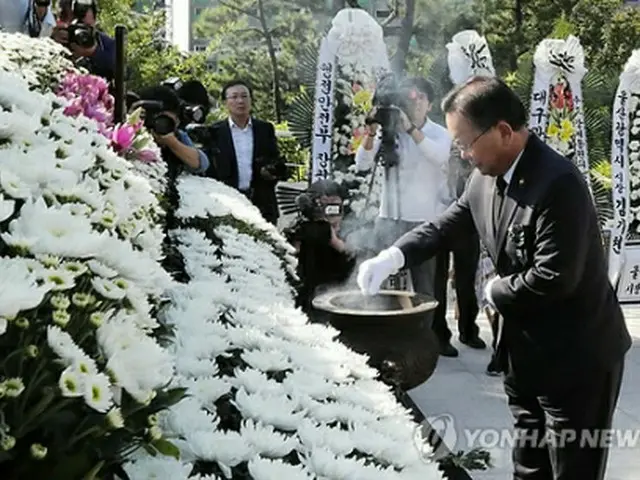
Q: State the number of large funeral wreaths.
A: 4